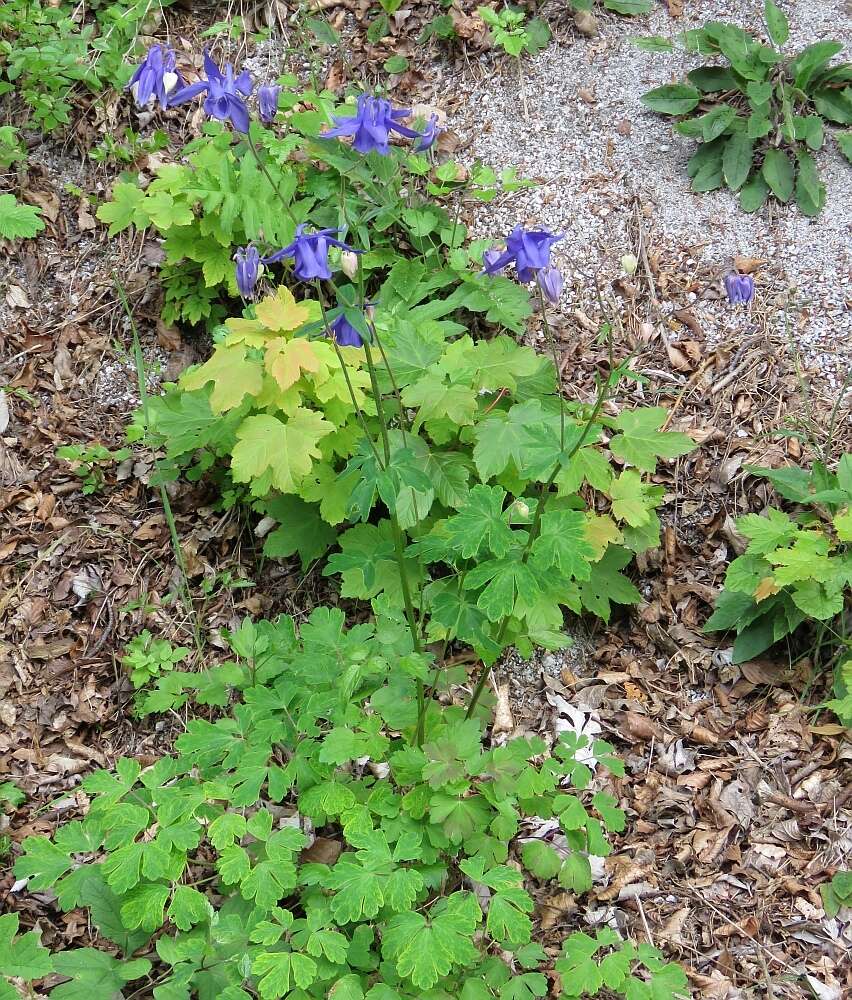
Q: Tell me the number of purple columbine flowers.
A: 11